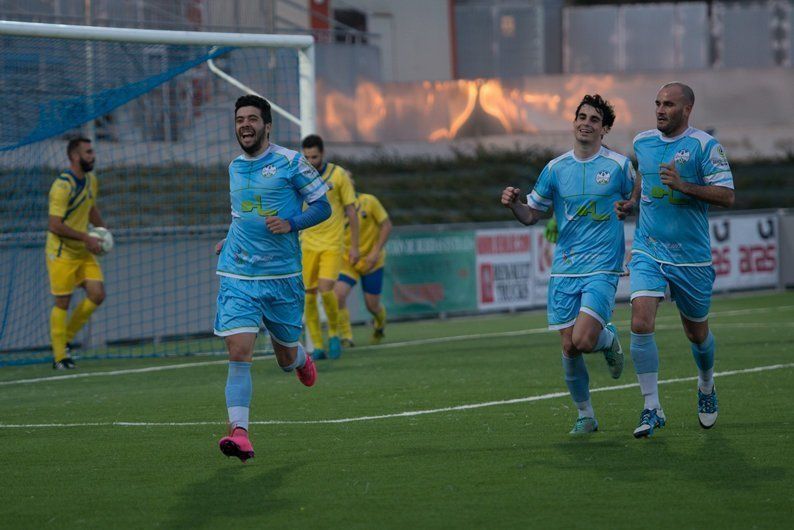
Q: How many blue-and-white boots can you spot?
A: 2